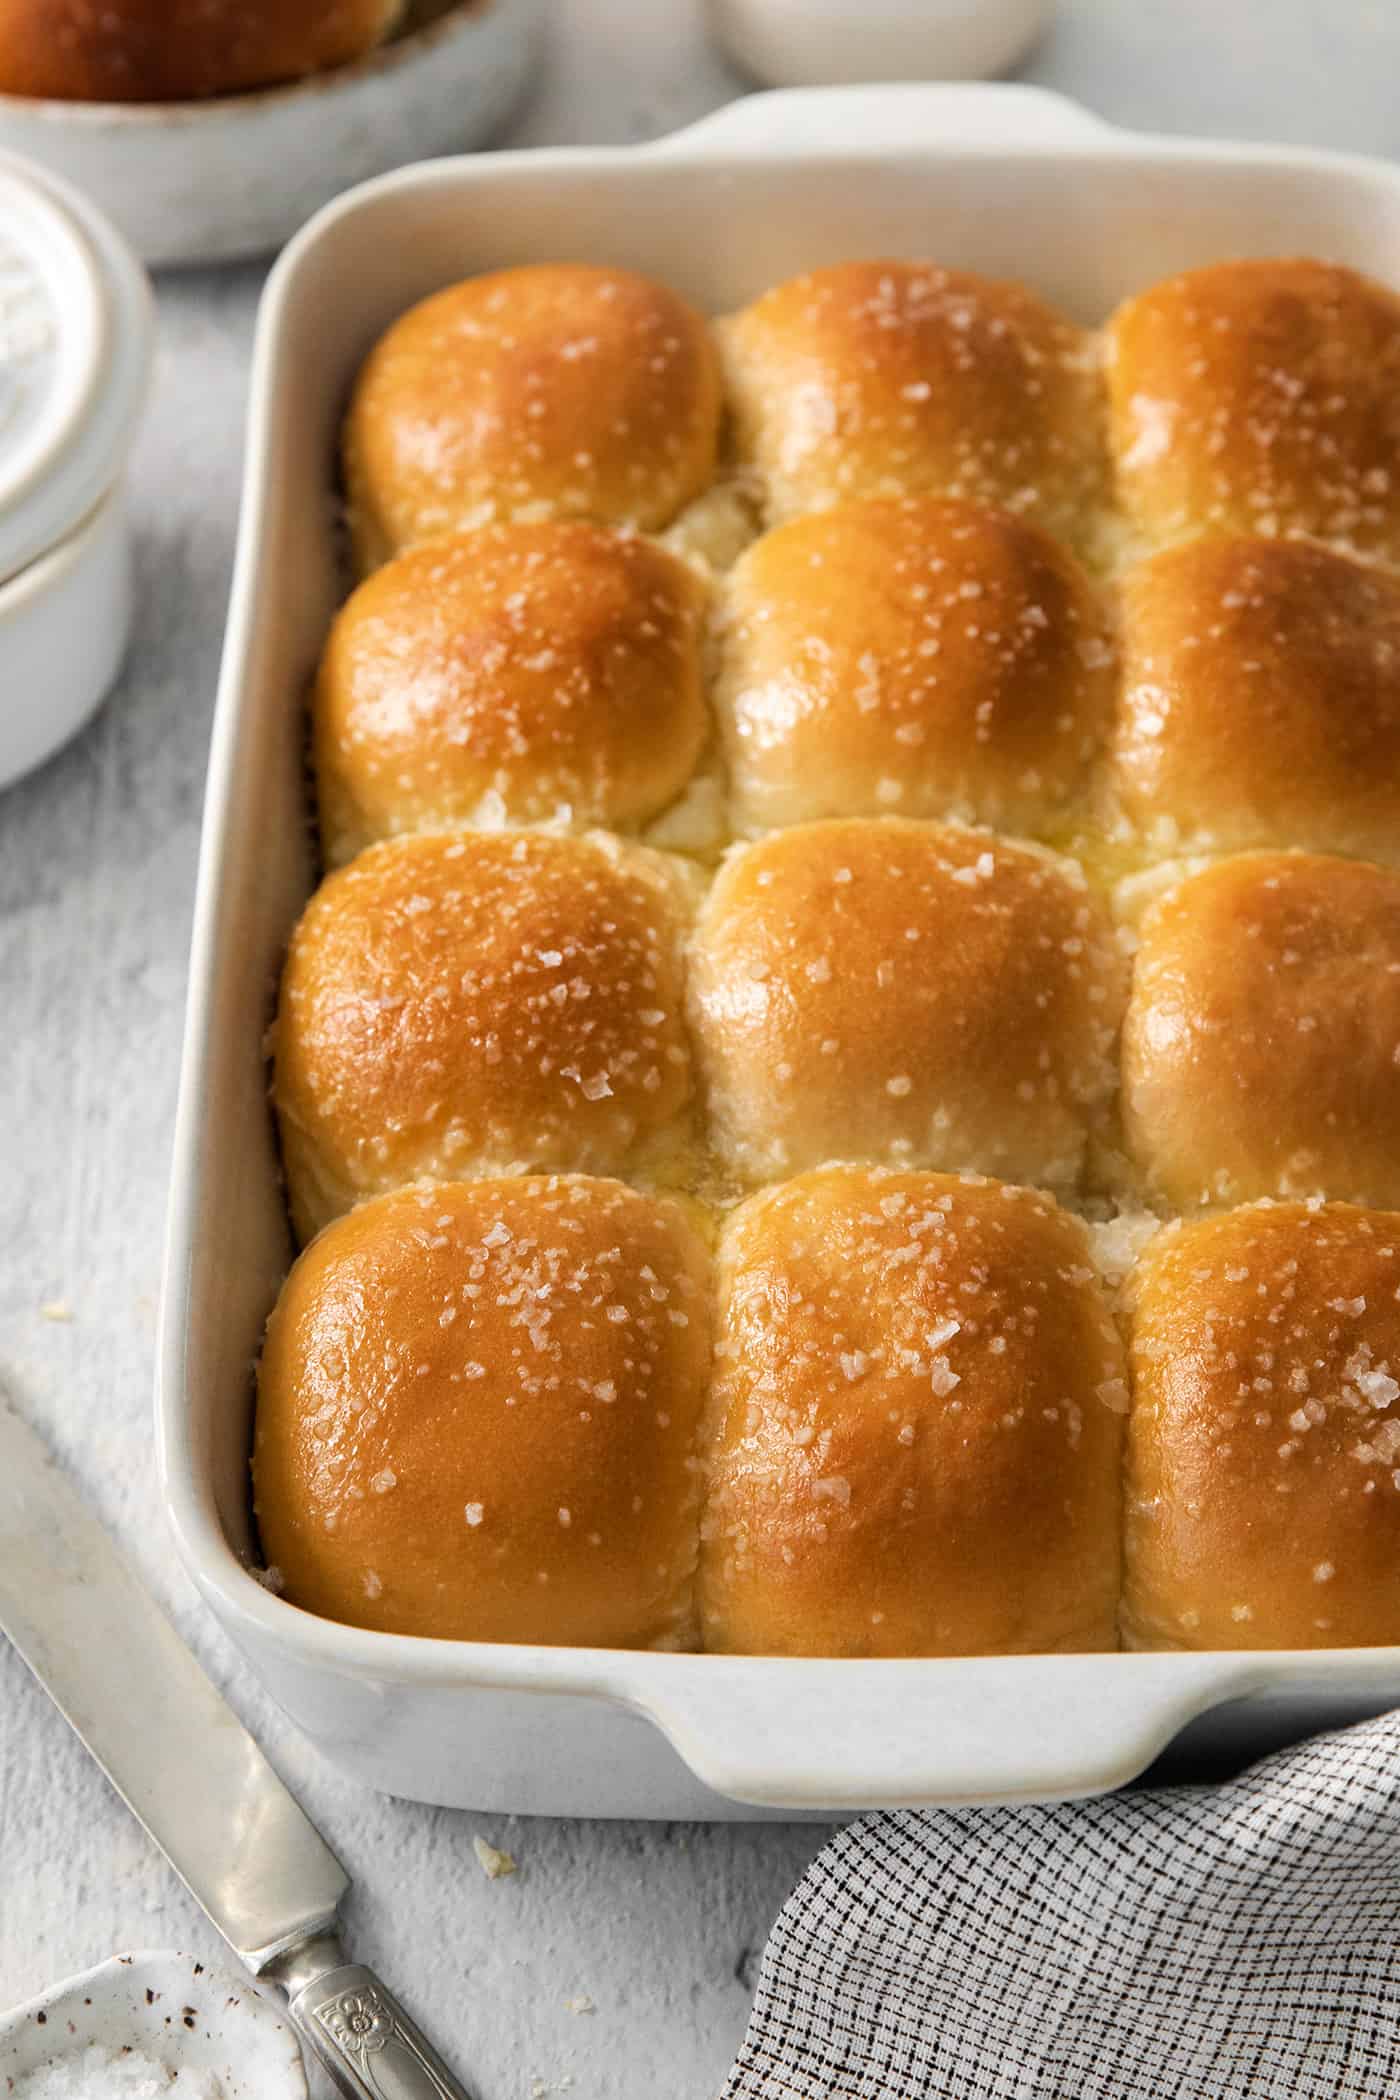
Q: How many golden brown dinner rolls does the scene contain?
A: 12